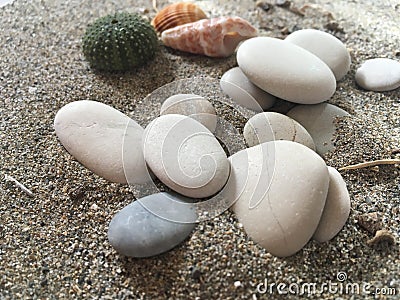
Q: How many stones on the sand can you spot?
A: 12